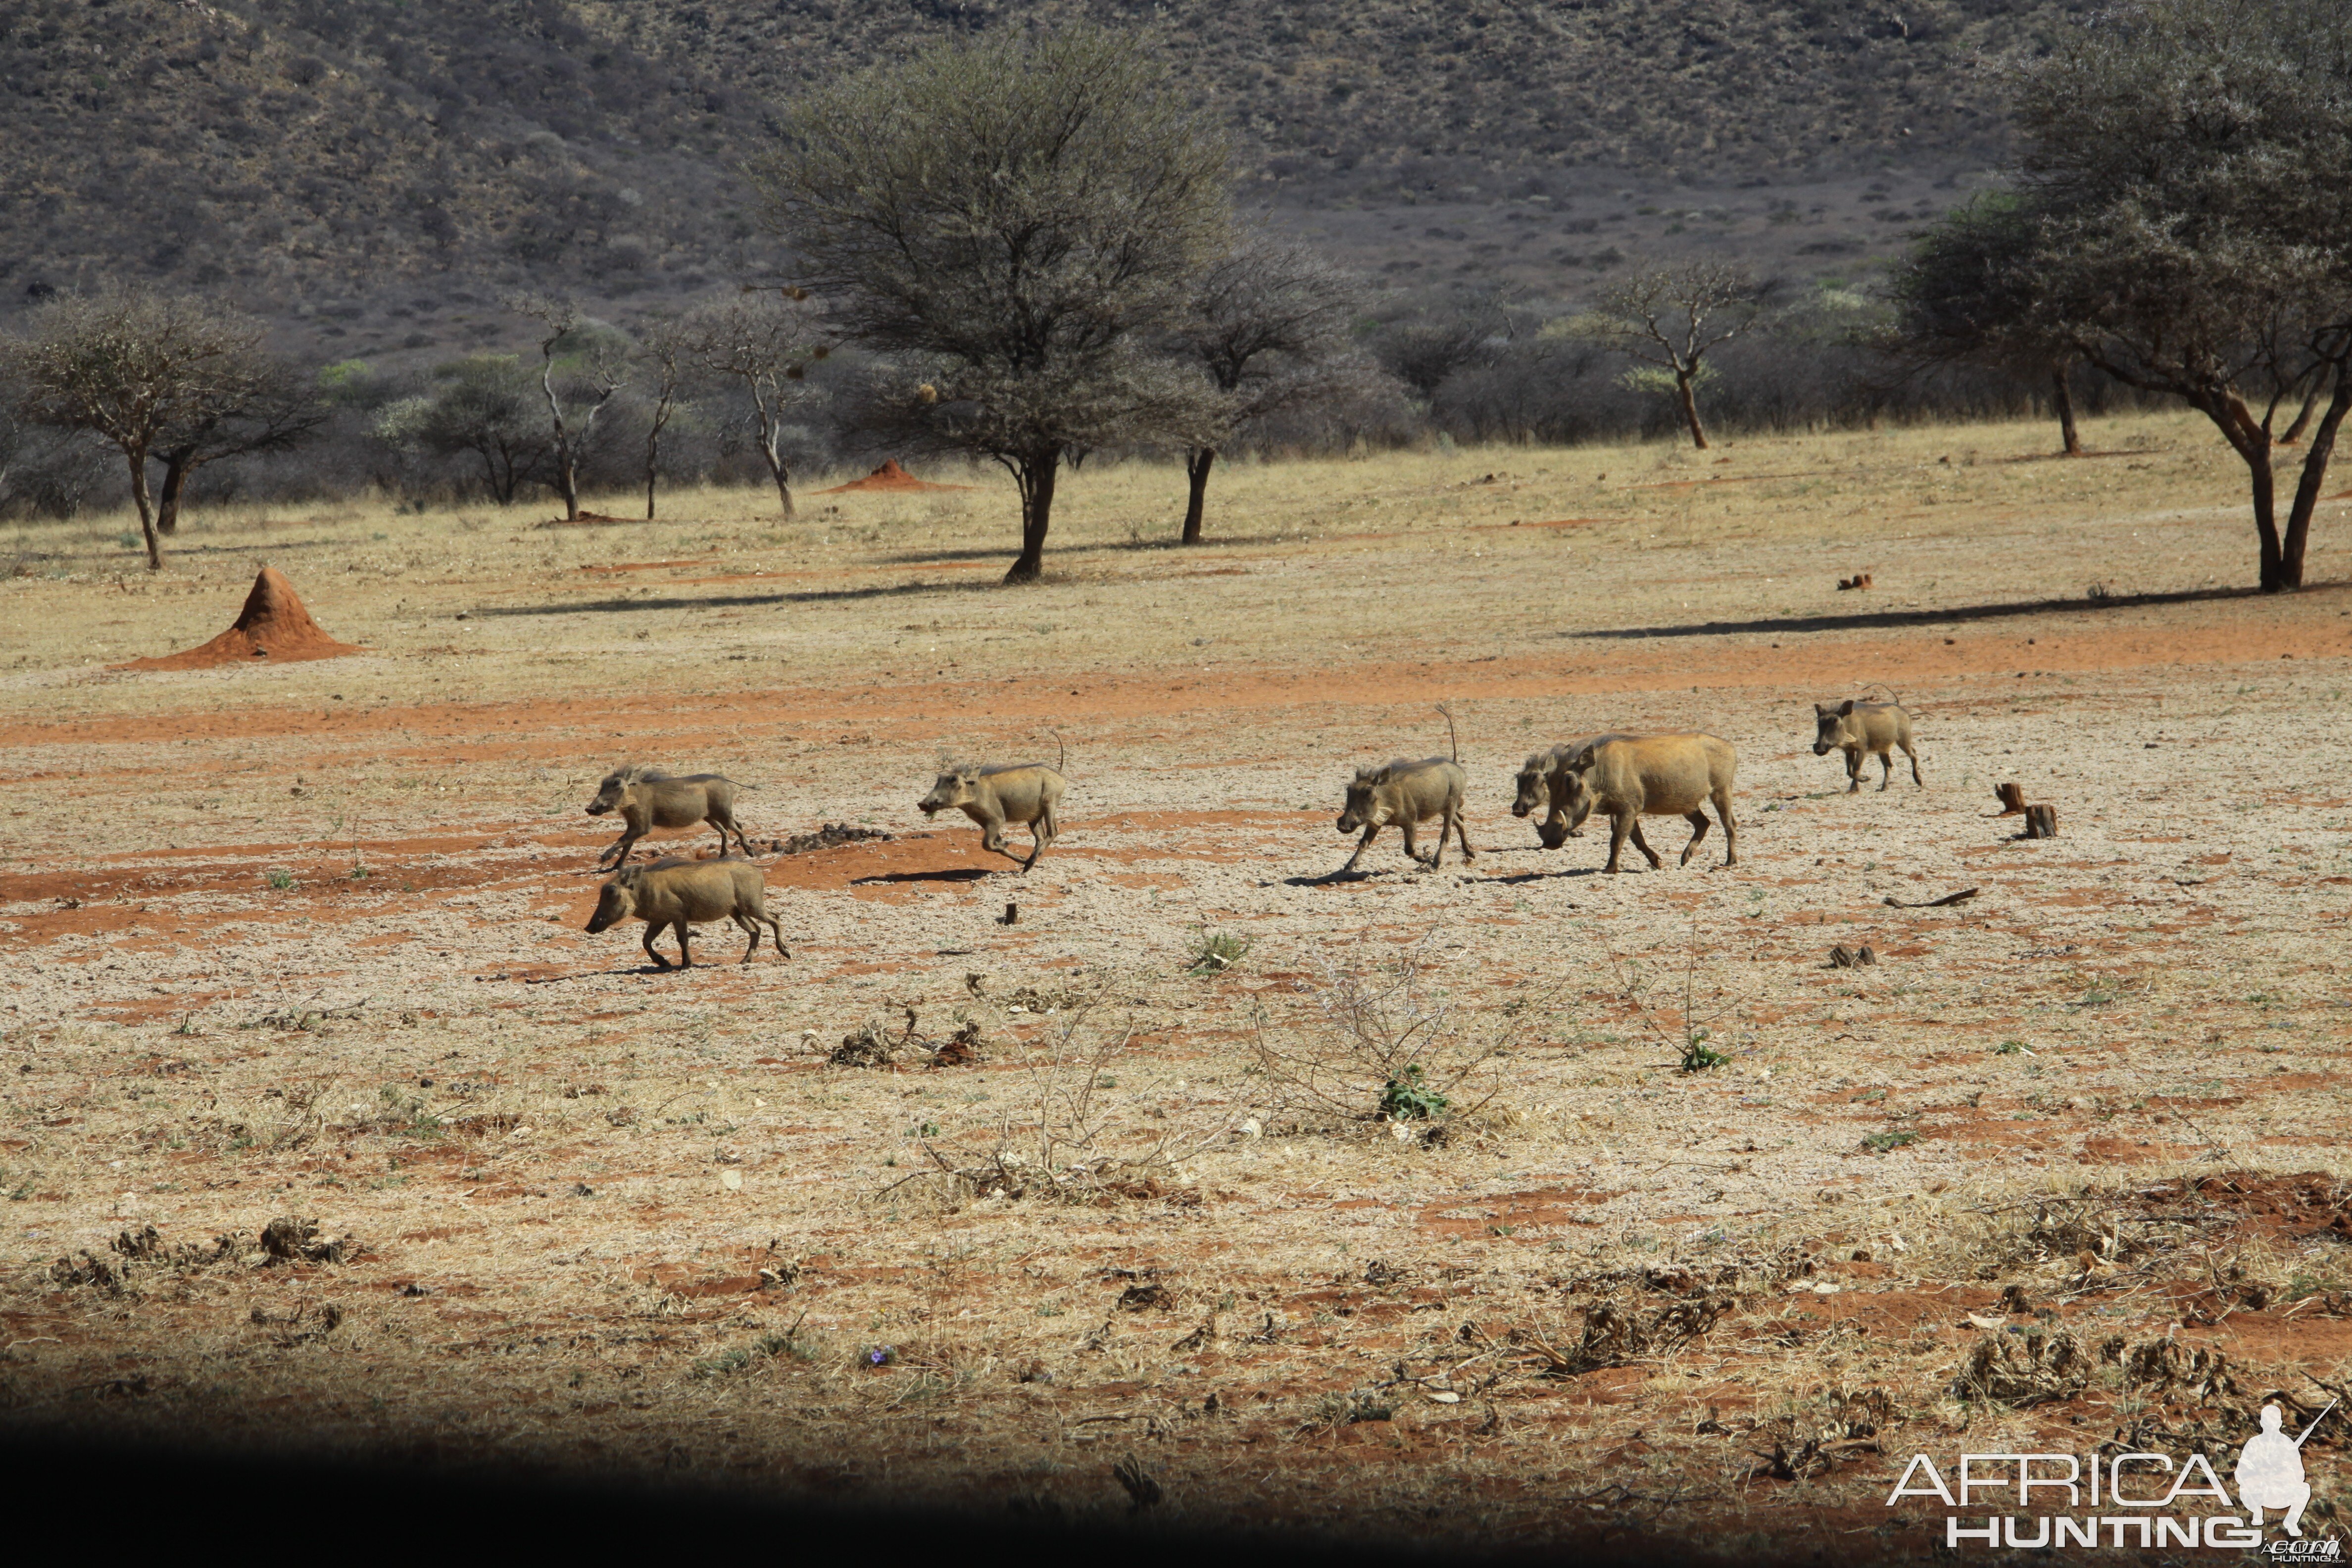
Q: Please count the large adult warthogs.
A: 1